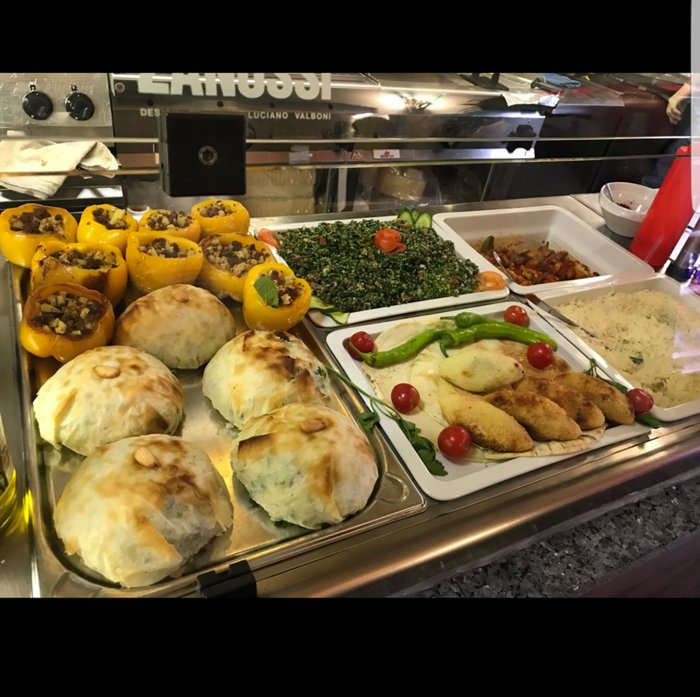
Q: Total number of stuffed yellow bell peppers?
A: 9